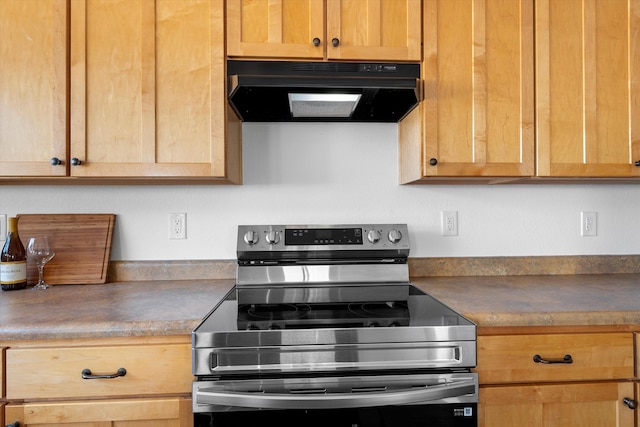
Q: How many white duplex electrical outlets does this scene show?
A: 3